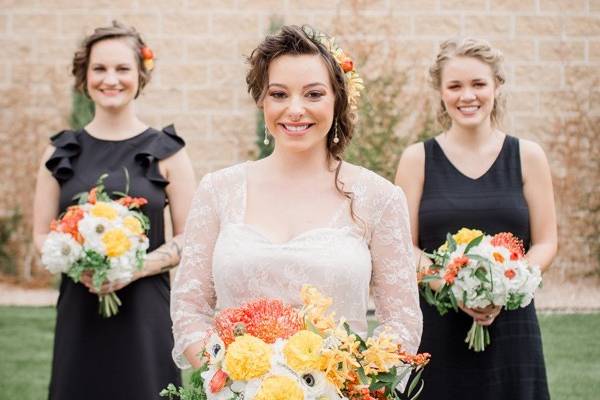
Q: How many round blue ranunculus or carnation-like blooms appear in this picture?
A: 0